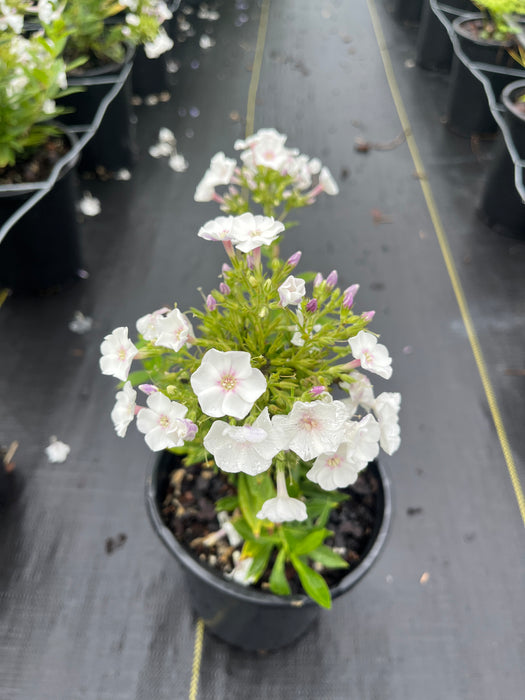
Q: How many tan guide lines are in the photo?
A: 2